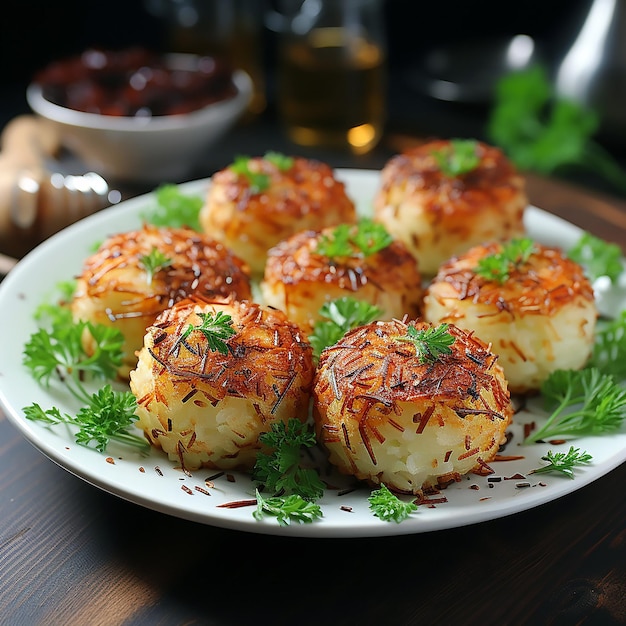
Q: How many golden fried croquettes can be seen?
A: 7